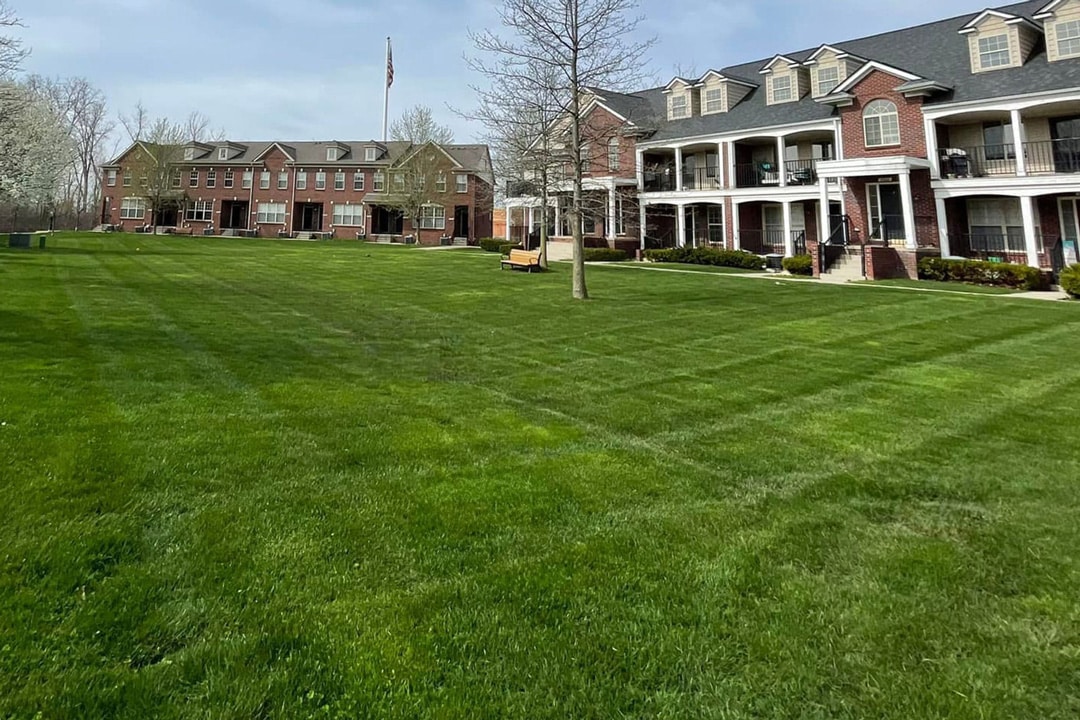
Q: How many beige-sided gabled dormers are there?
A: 6